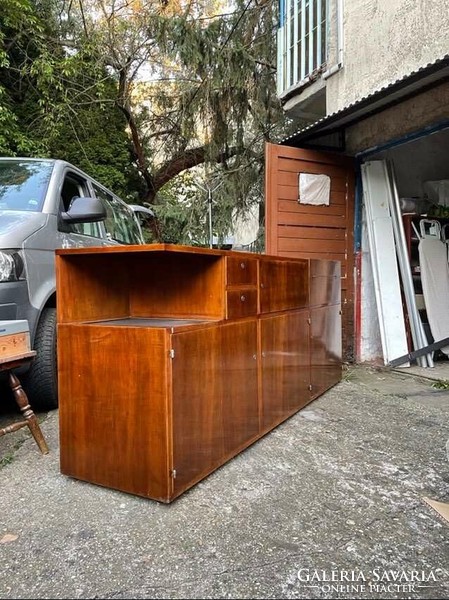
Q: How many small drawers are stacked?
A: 2